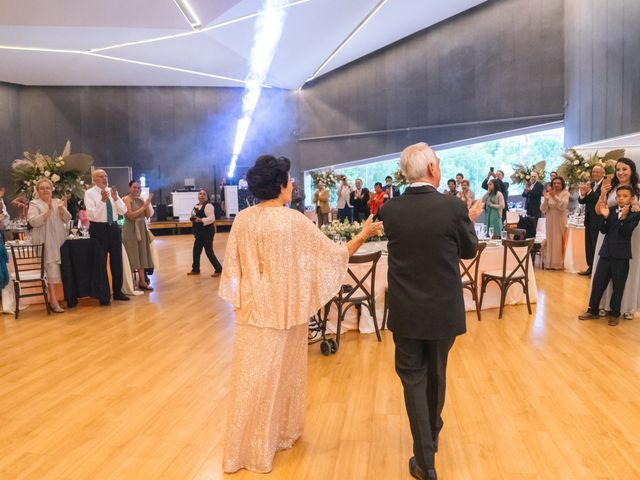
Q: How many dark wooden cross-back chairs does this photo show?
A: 3